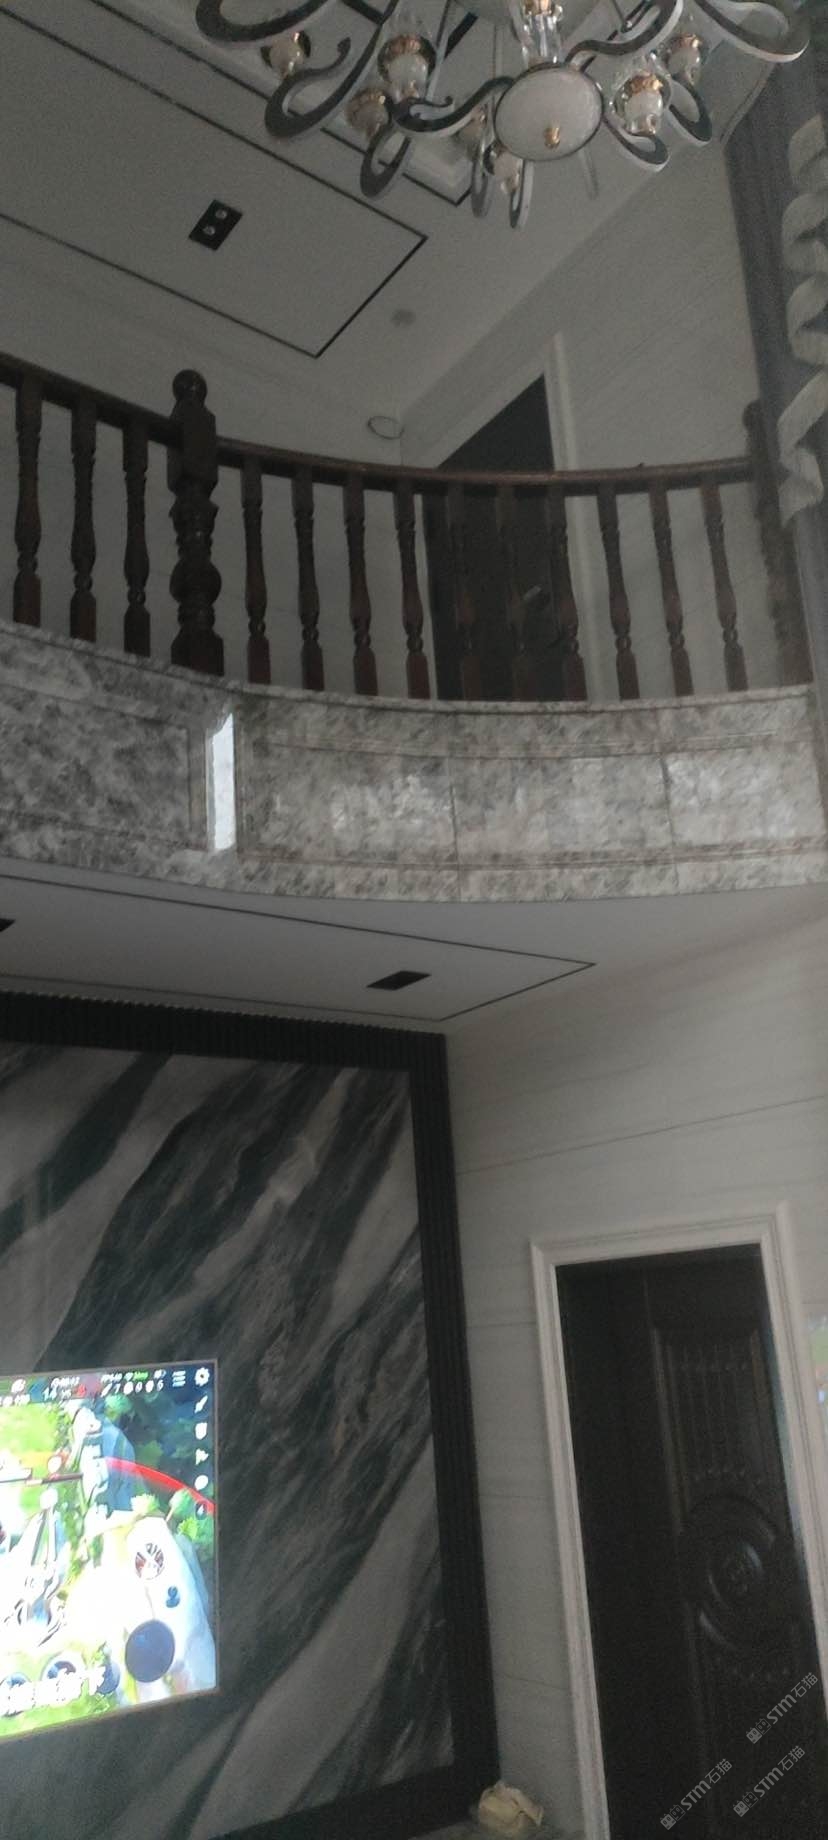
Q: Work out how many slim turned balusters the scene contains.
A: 13